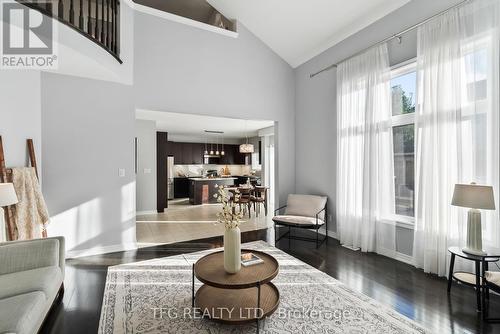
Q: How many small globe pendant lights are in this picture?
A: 4